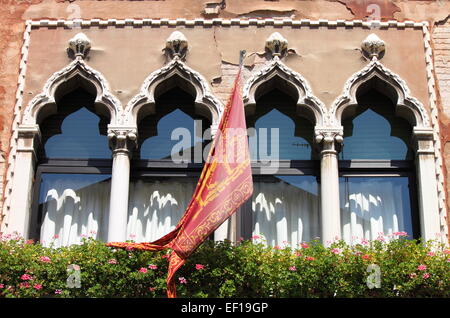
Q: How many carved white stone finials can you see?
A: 4